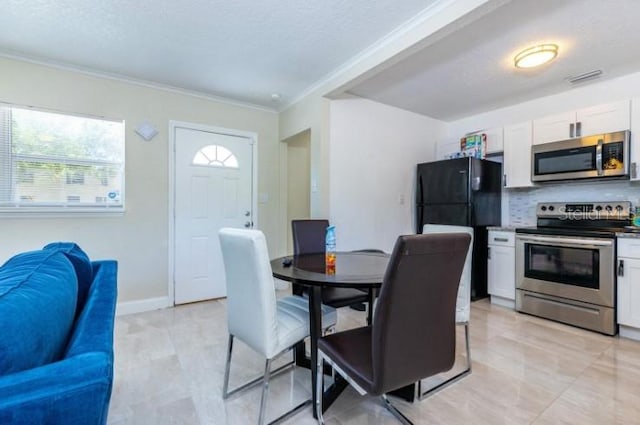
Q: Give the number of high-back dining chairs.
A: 4